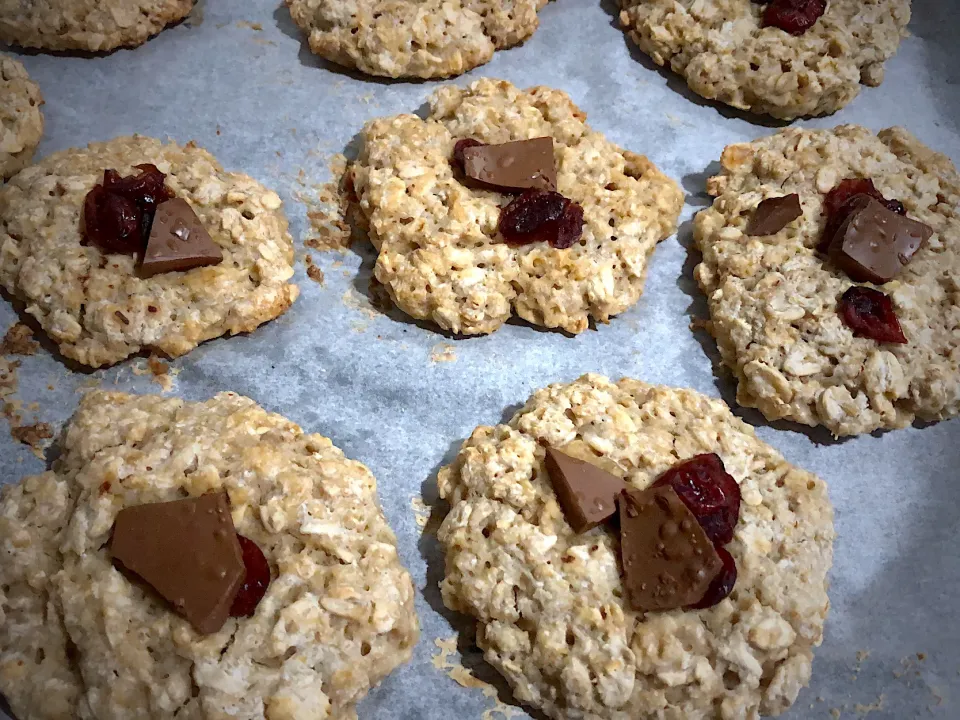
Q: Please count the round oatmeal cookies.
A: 9